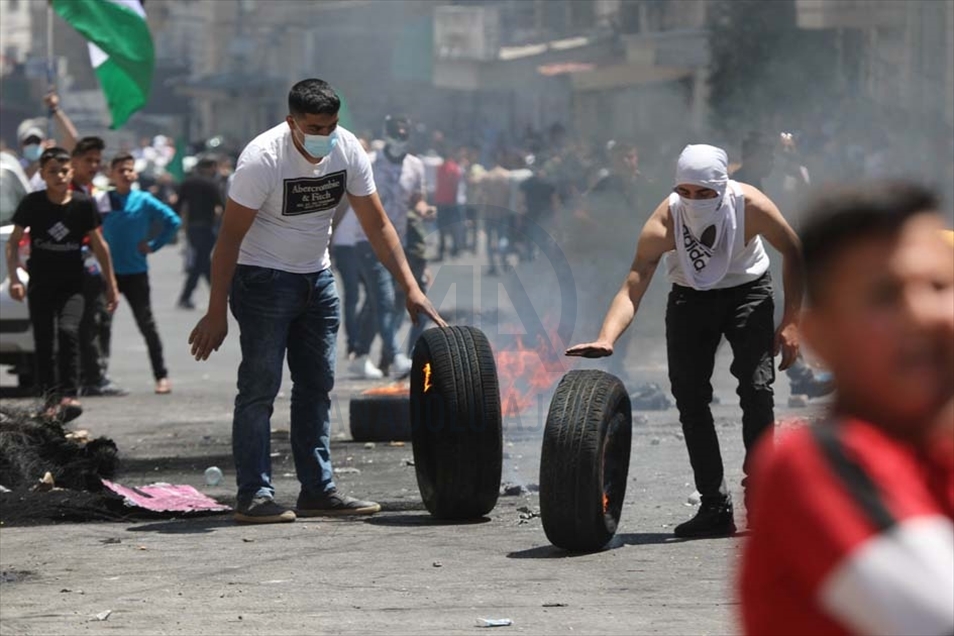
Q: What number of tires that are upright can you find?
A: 2